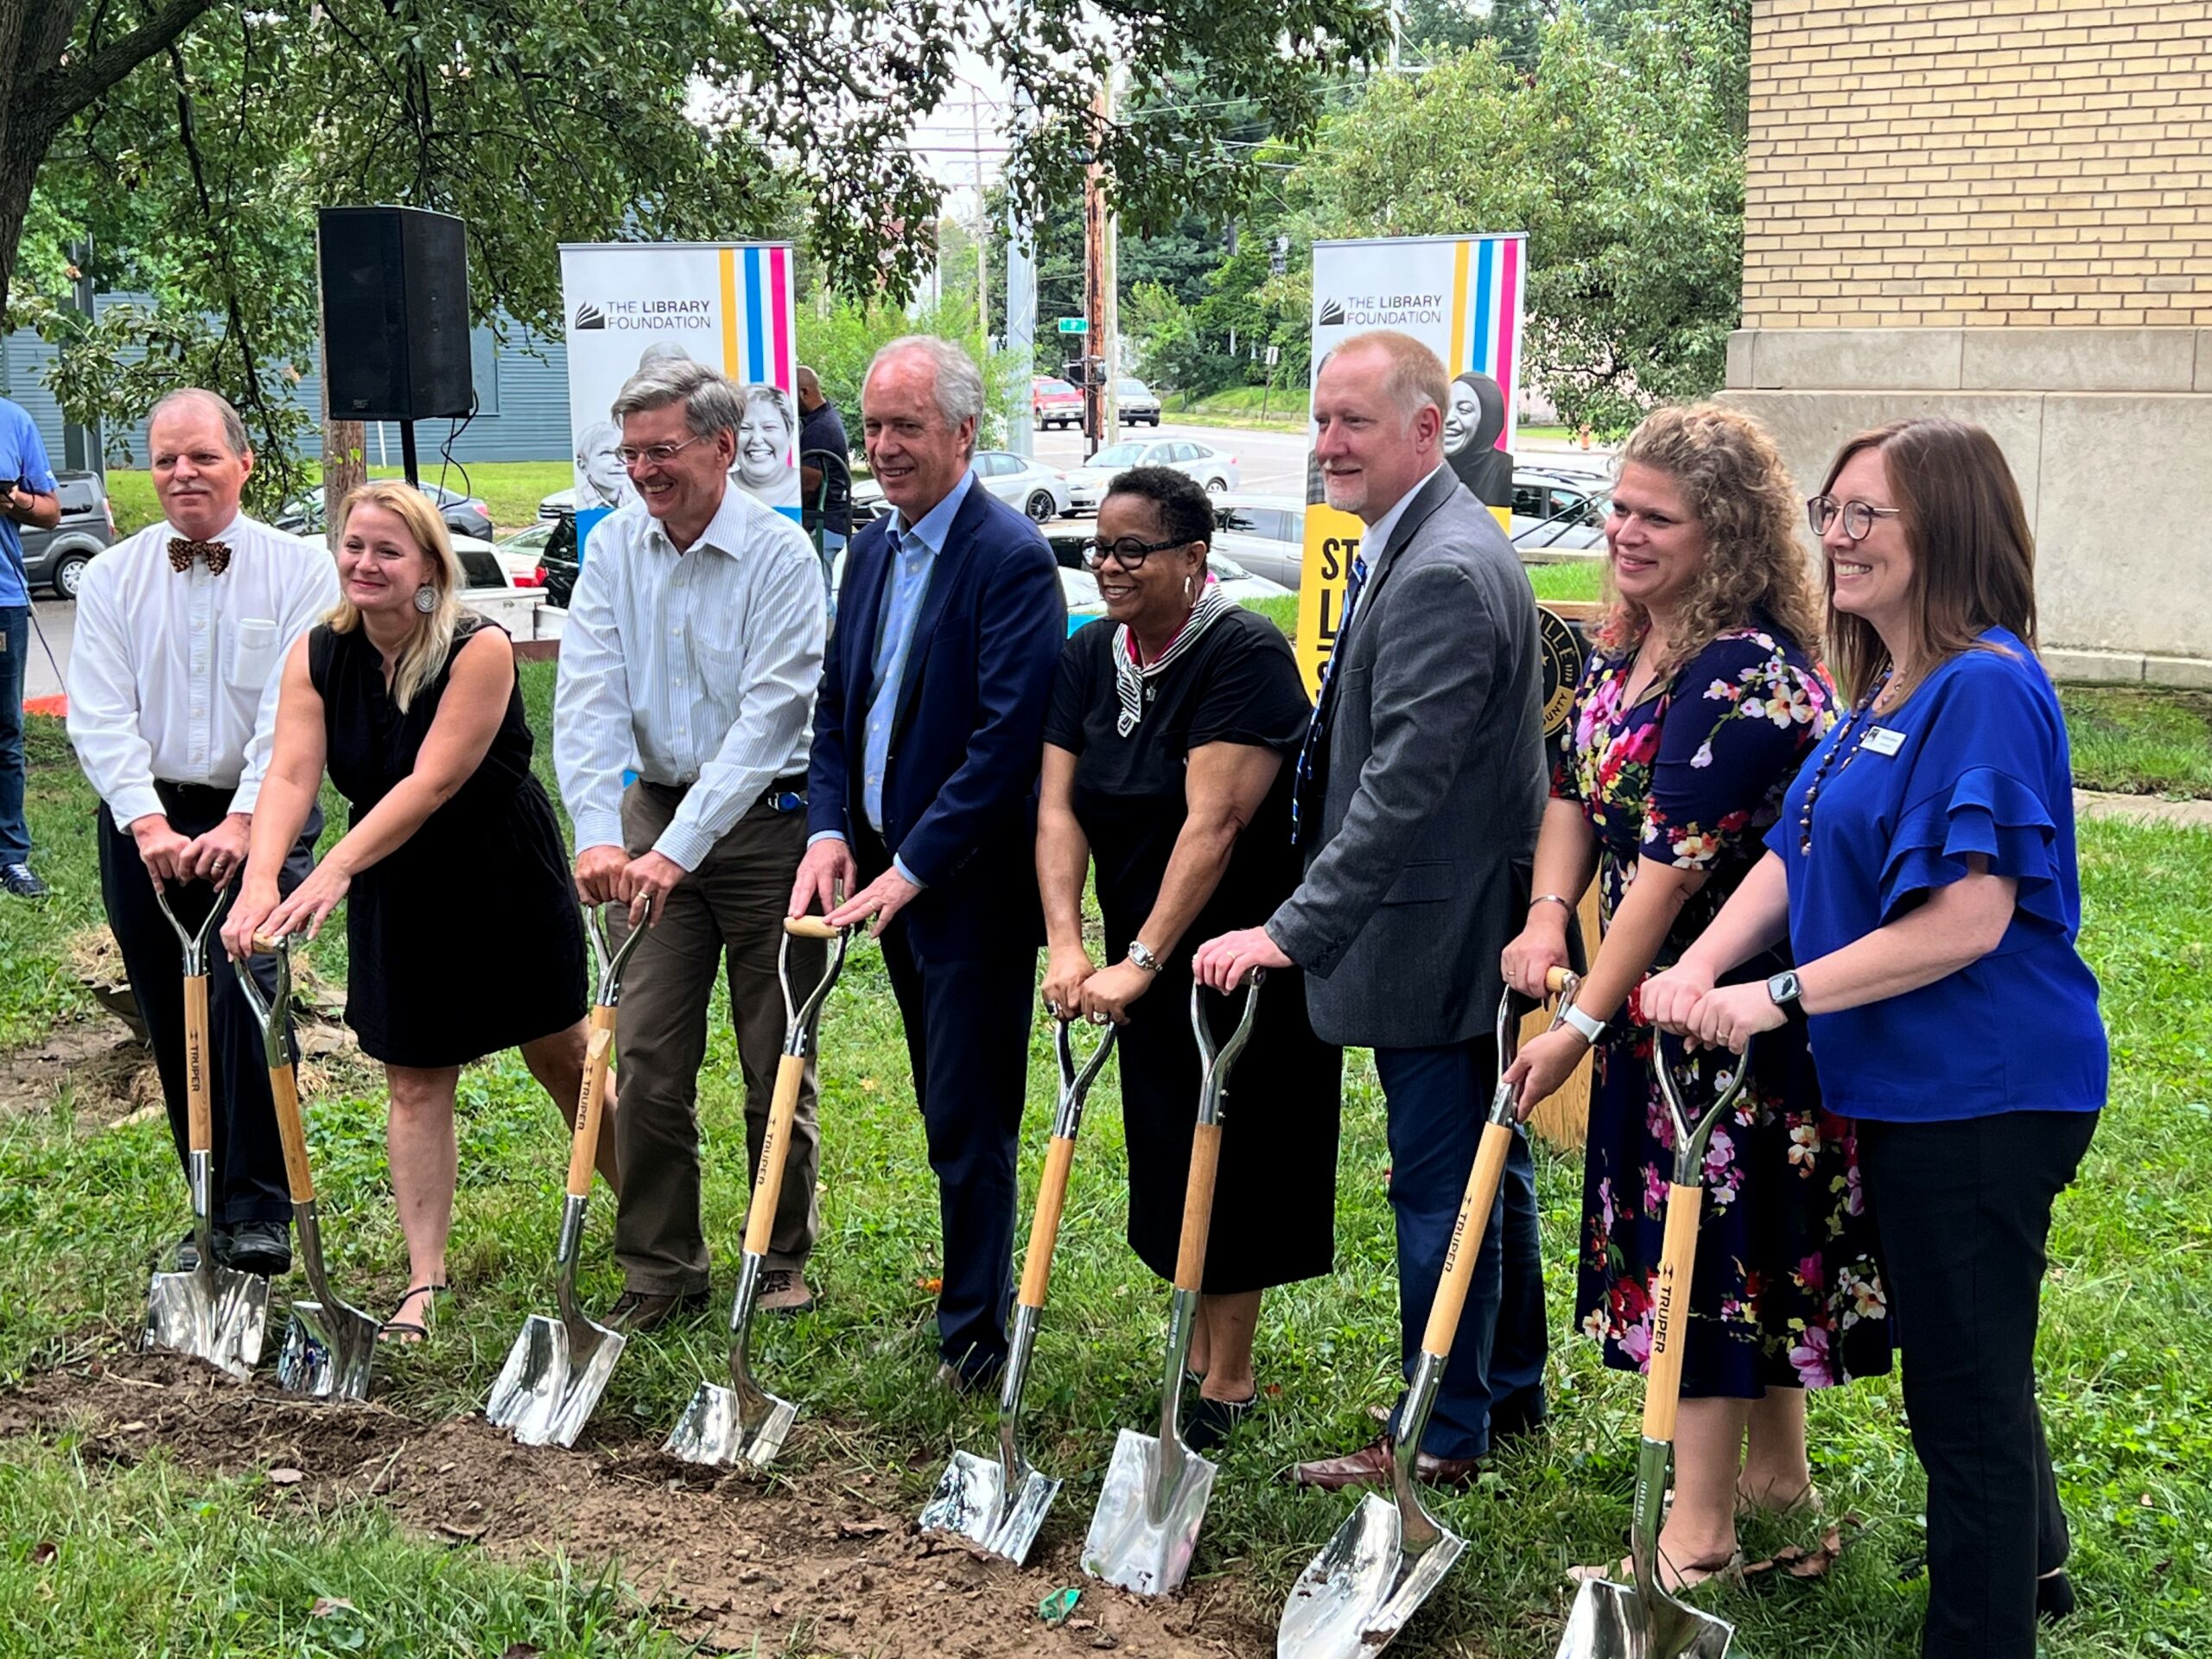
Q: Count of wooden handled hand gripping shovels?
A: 8